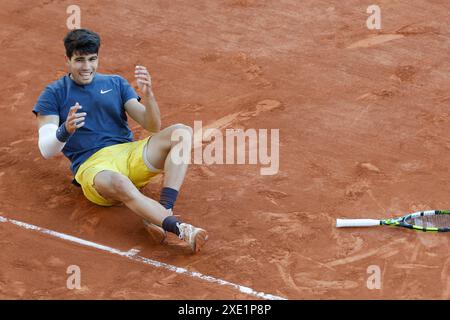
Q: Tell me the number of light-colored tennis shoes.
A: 2